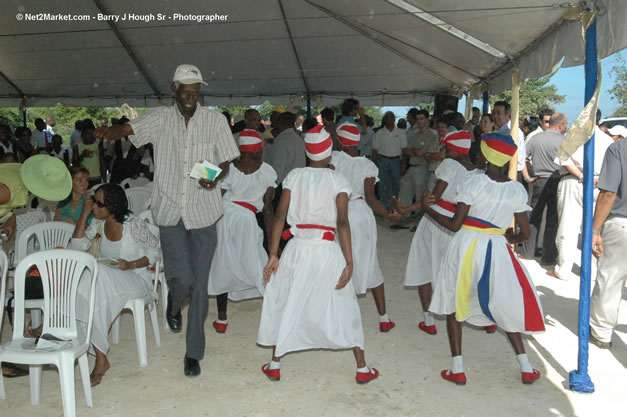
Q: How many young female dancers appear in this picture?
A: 5